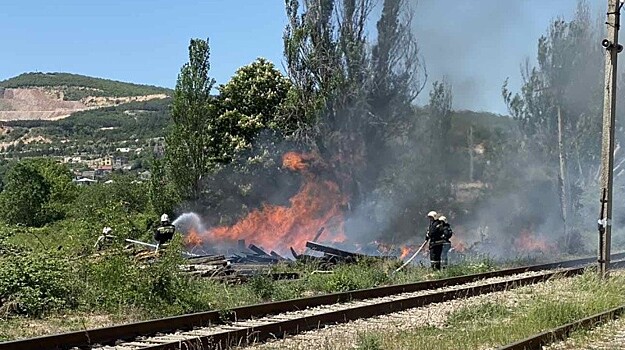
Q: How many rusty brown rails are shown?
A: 3